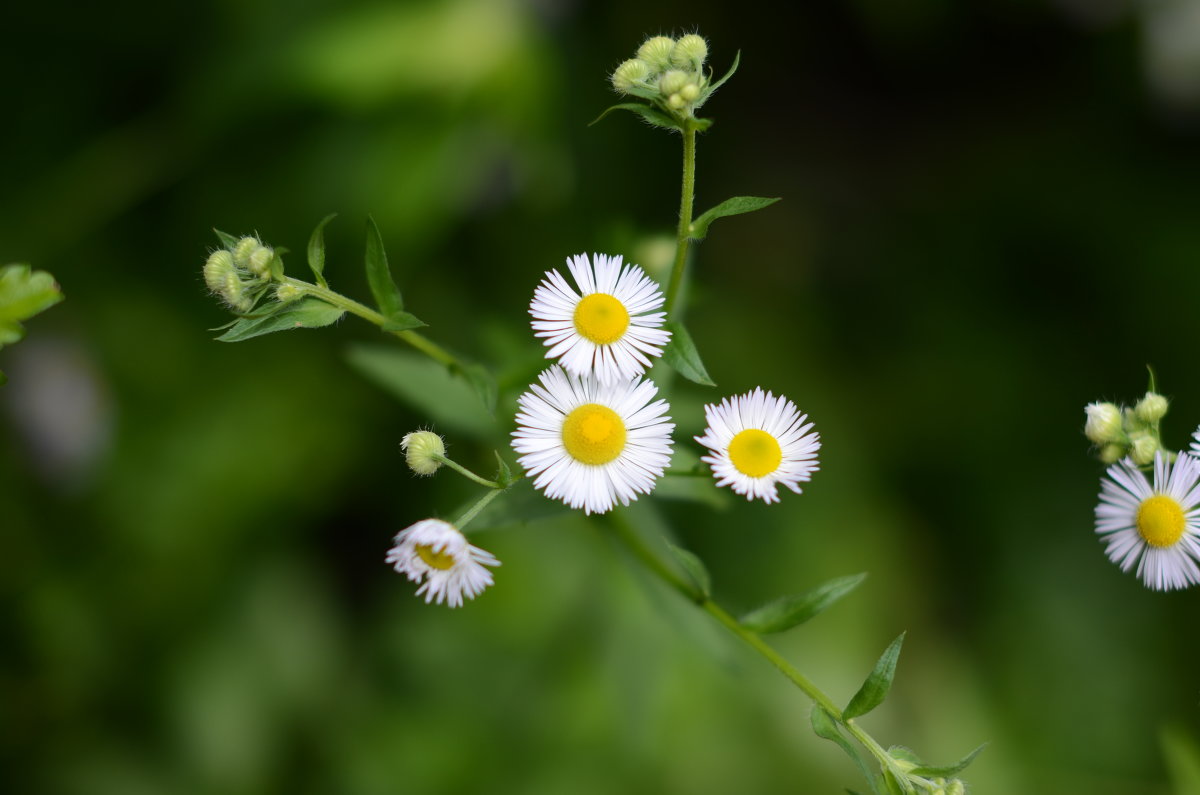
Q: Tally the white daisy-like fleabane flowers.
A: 5